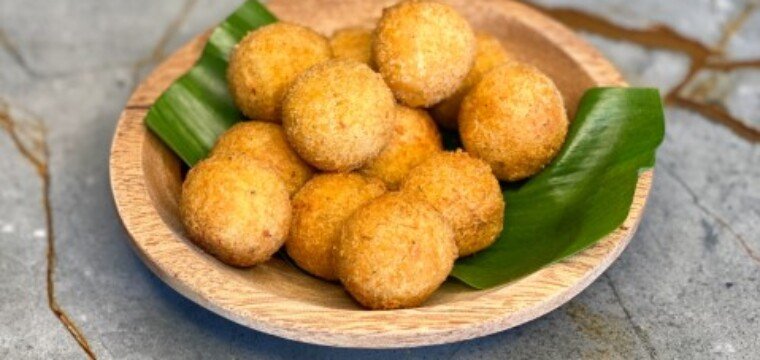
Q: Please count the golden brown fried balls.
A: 12